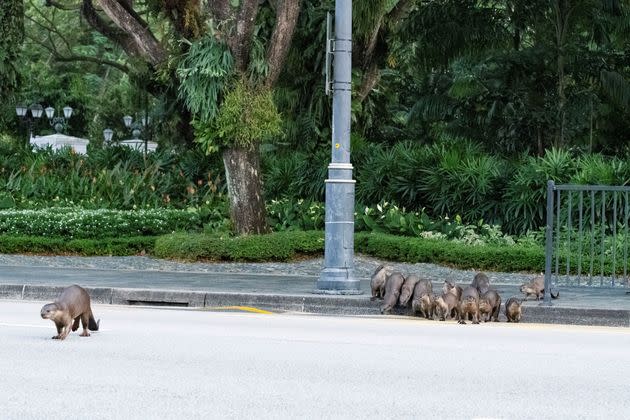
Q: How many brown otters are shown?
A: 12